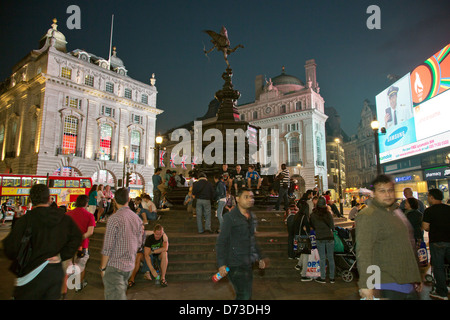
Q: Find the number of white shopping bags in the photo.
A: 1